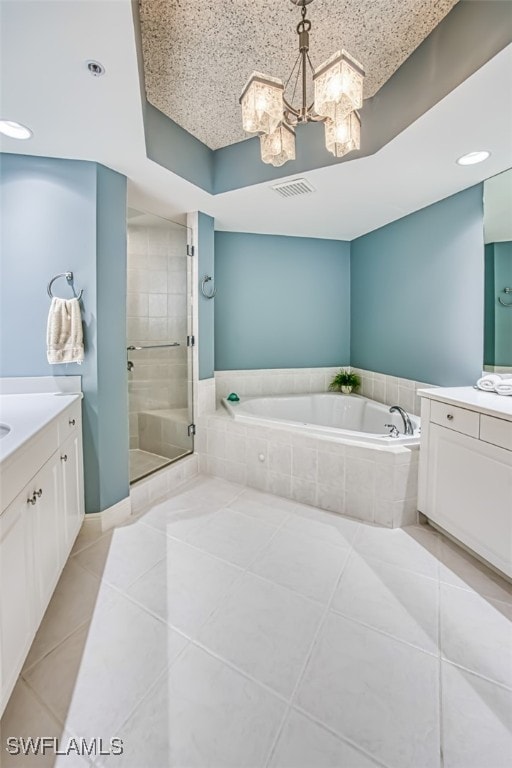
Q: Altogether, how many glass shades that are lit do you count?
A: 4